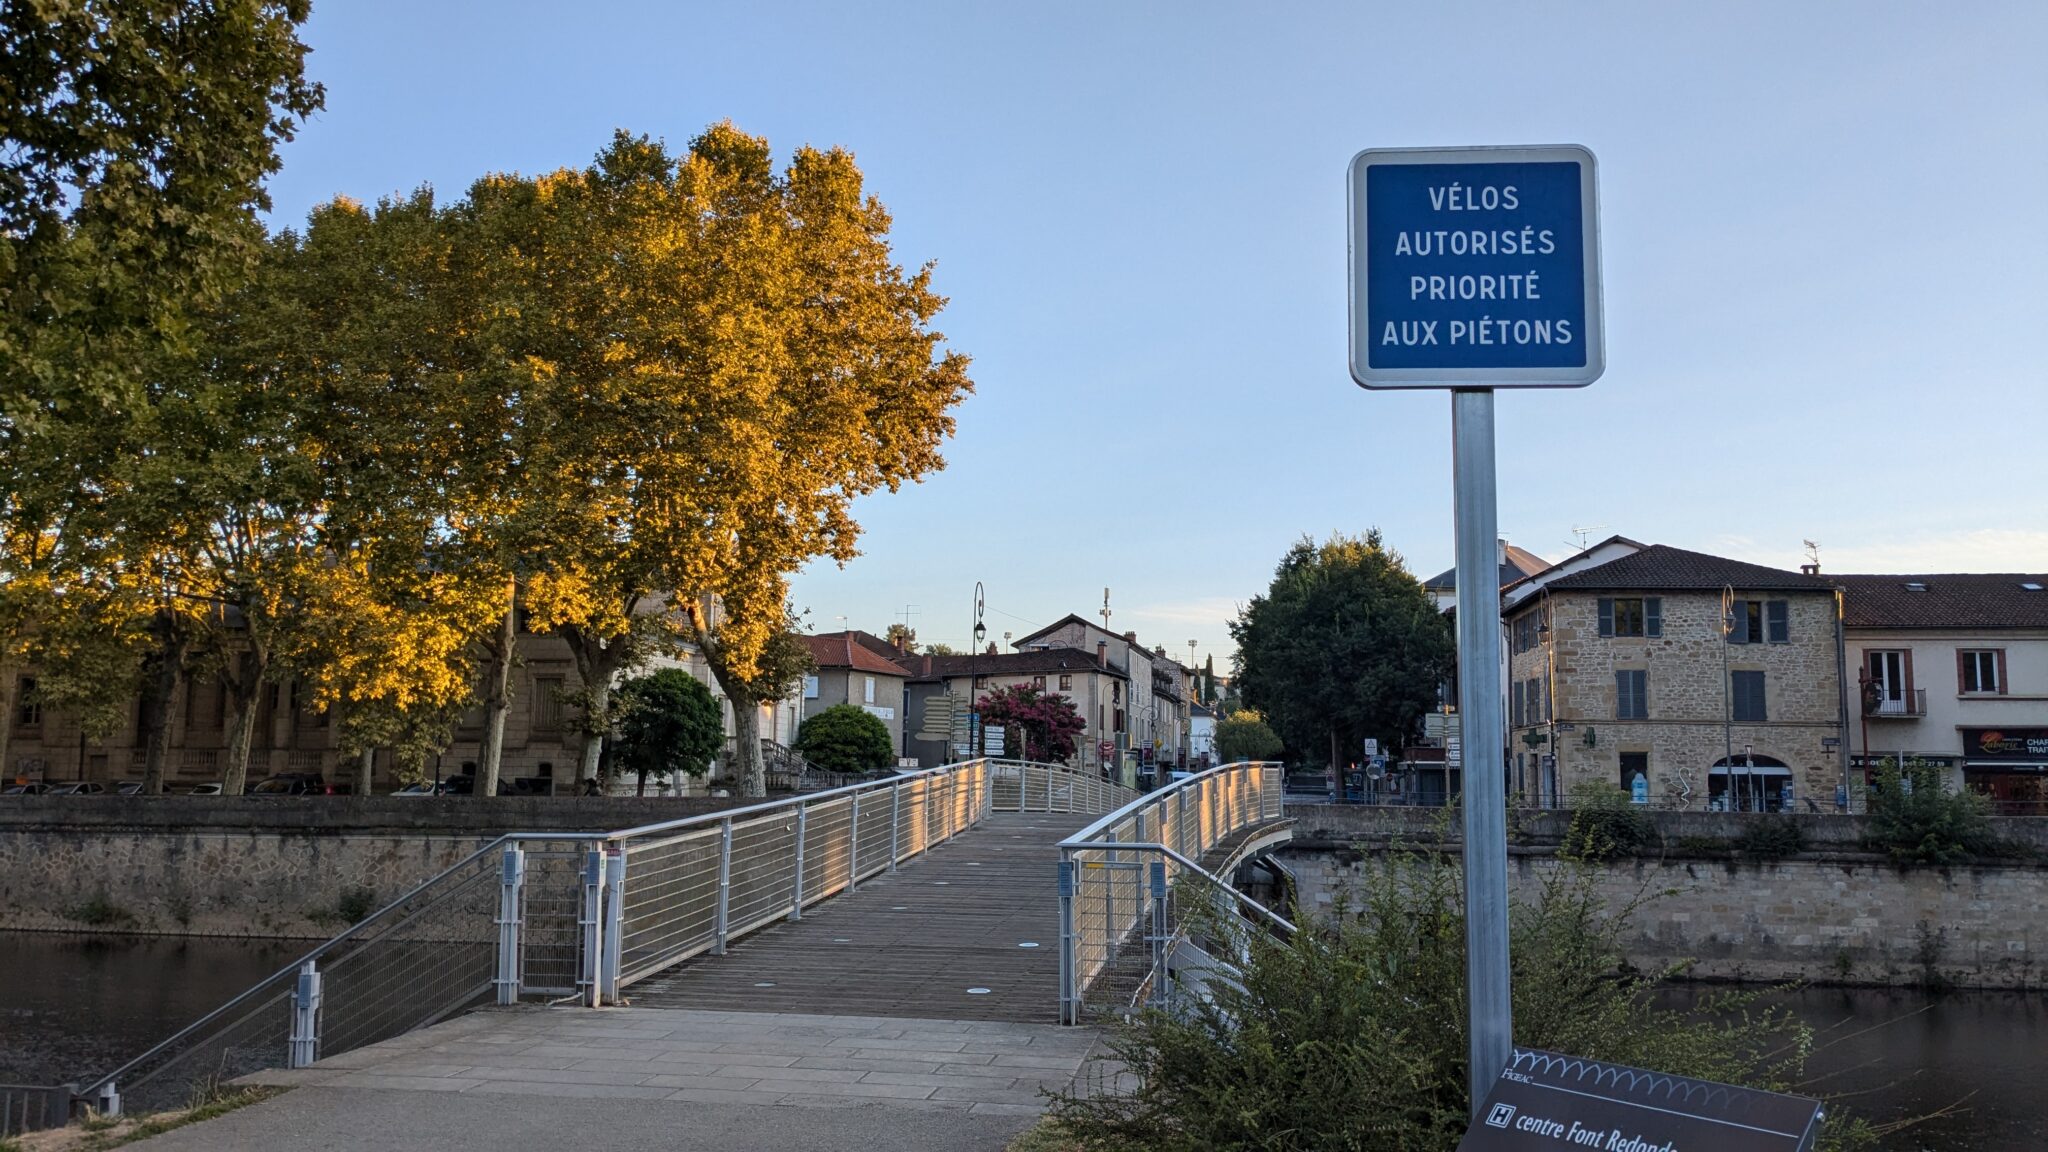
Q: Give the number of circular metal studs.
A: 11